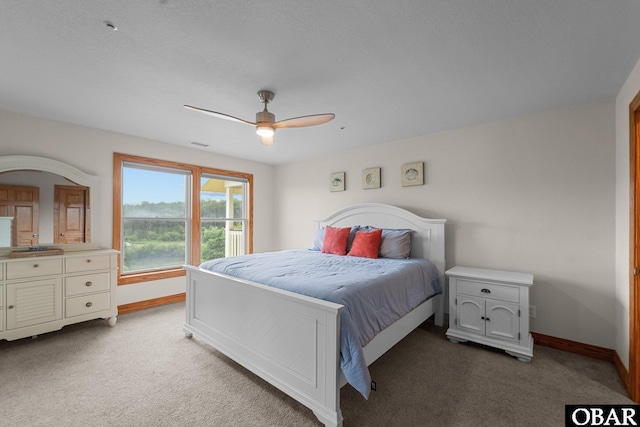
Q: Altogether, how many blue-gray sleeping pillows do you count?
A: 2